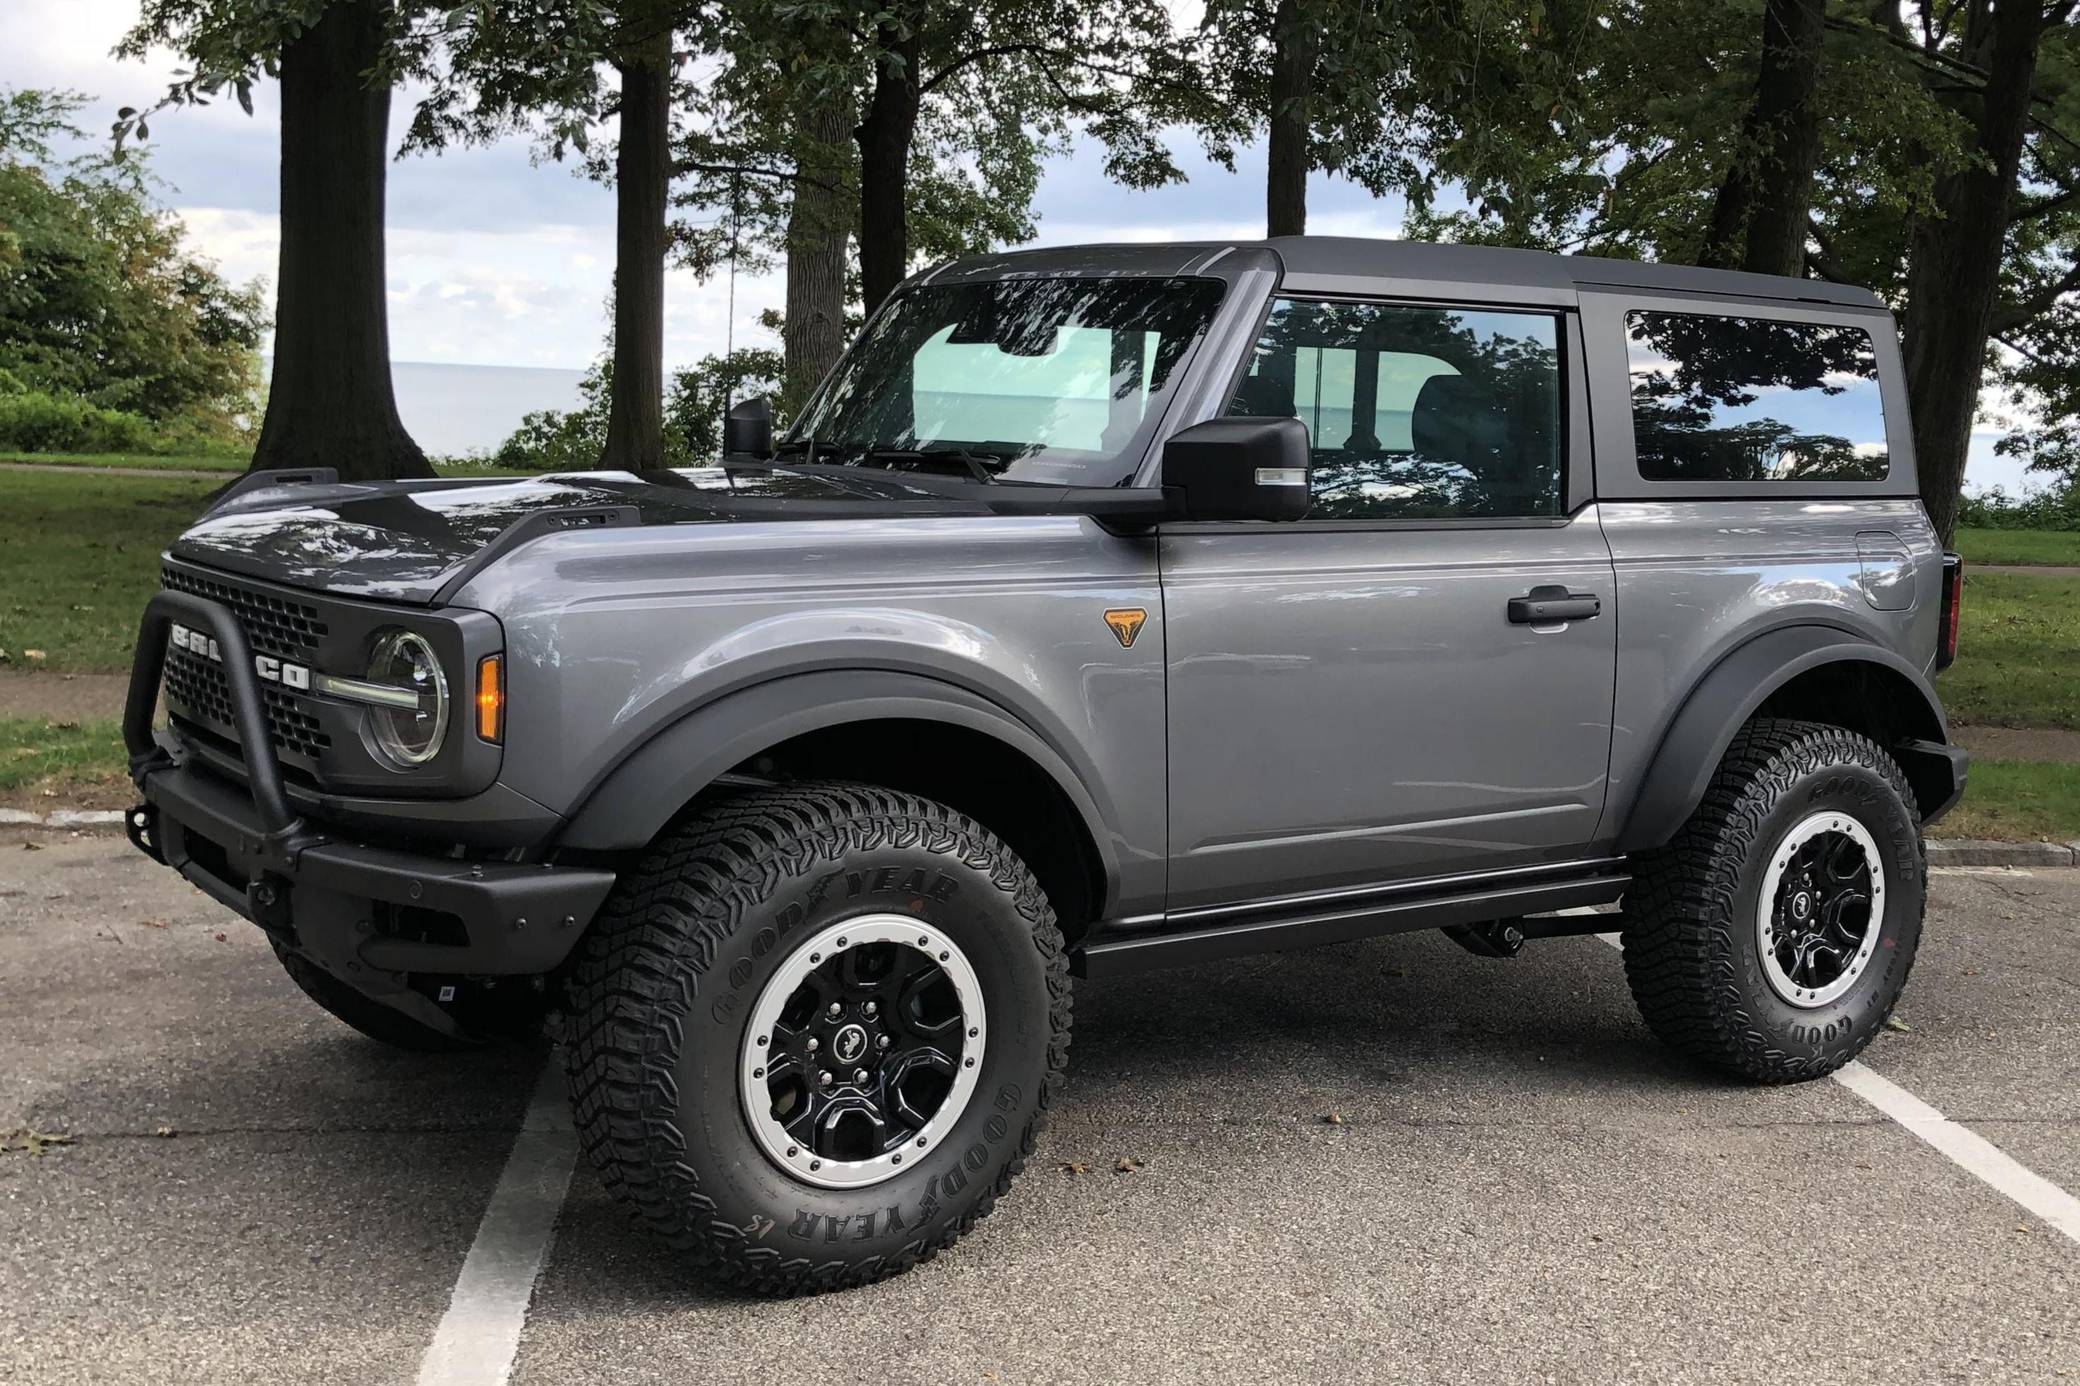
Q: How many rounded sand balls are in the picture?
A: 0